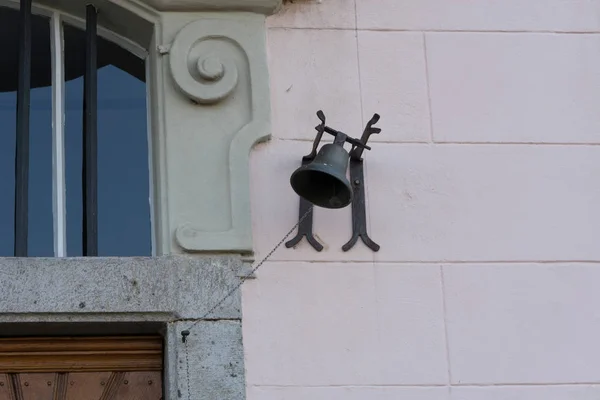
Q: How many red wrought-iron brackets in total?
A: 0